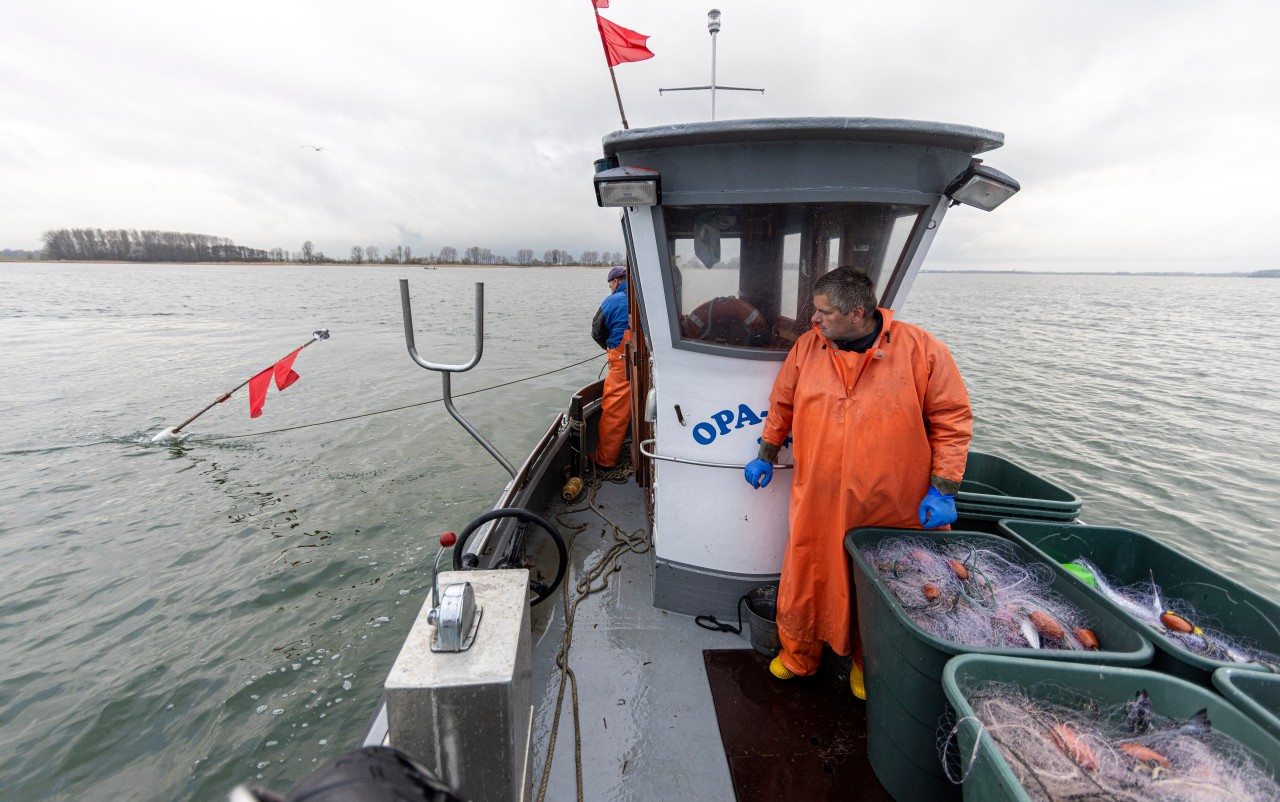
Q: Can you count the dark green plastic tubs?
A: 7